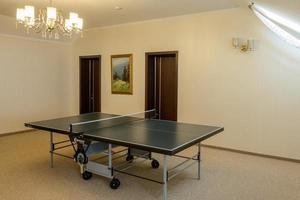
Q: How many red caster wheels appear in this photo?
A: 0